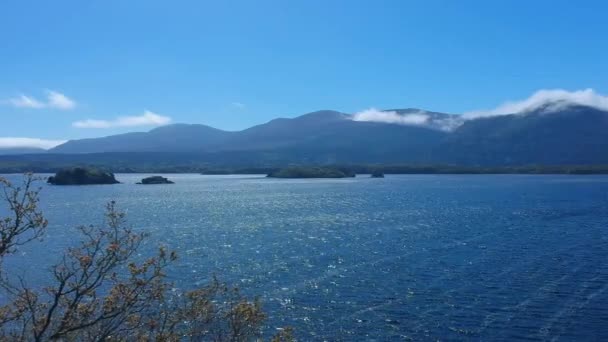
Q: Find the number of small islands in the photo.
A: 4